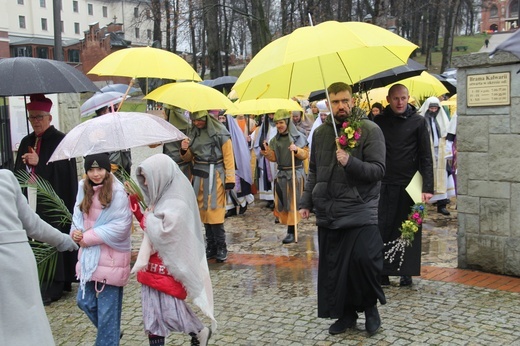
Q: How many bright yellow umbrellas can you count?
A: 5